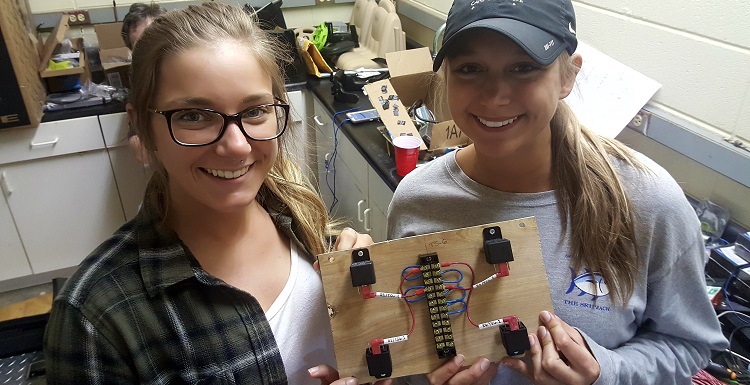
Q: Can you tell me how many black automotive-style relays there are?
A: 4